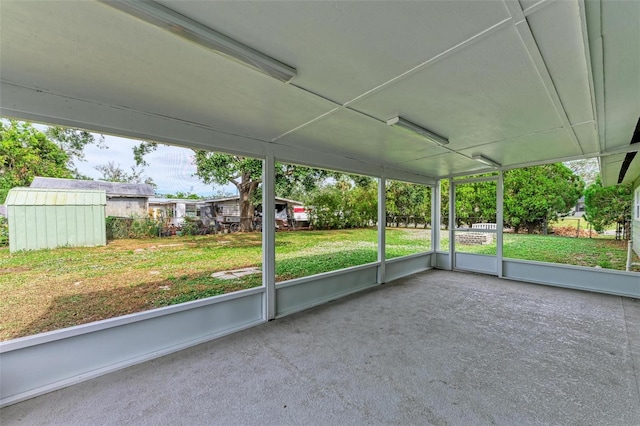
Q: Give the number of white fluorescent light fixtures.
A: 3